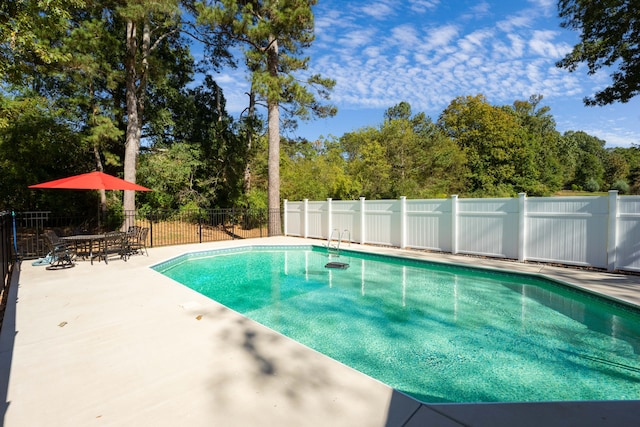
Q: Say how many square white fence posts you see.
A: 8